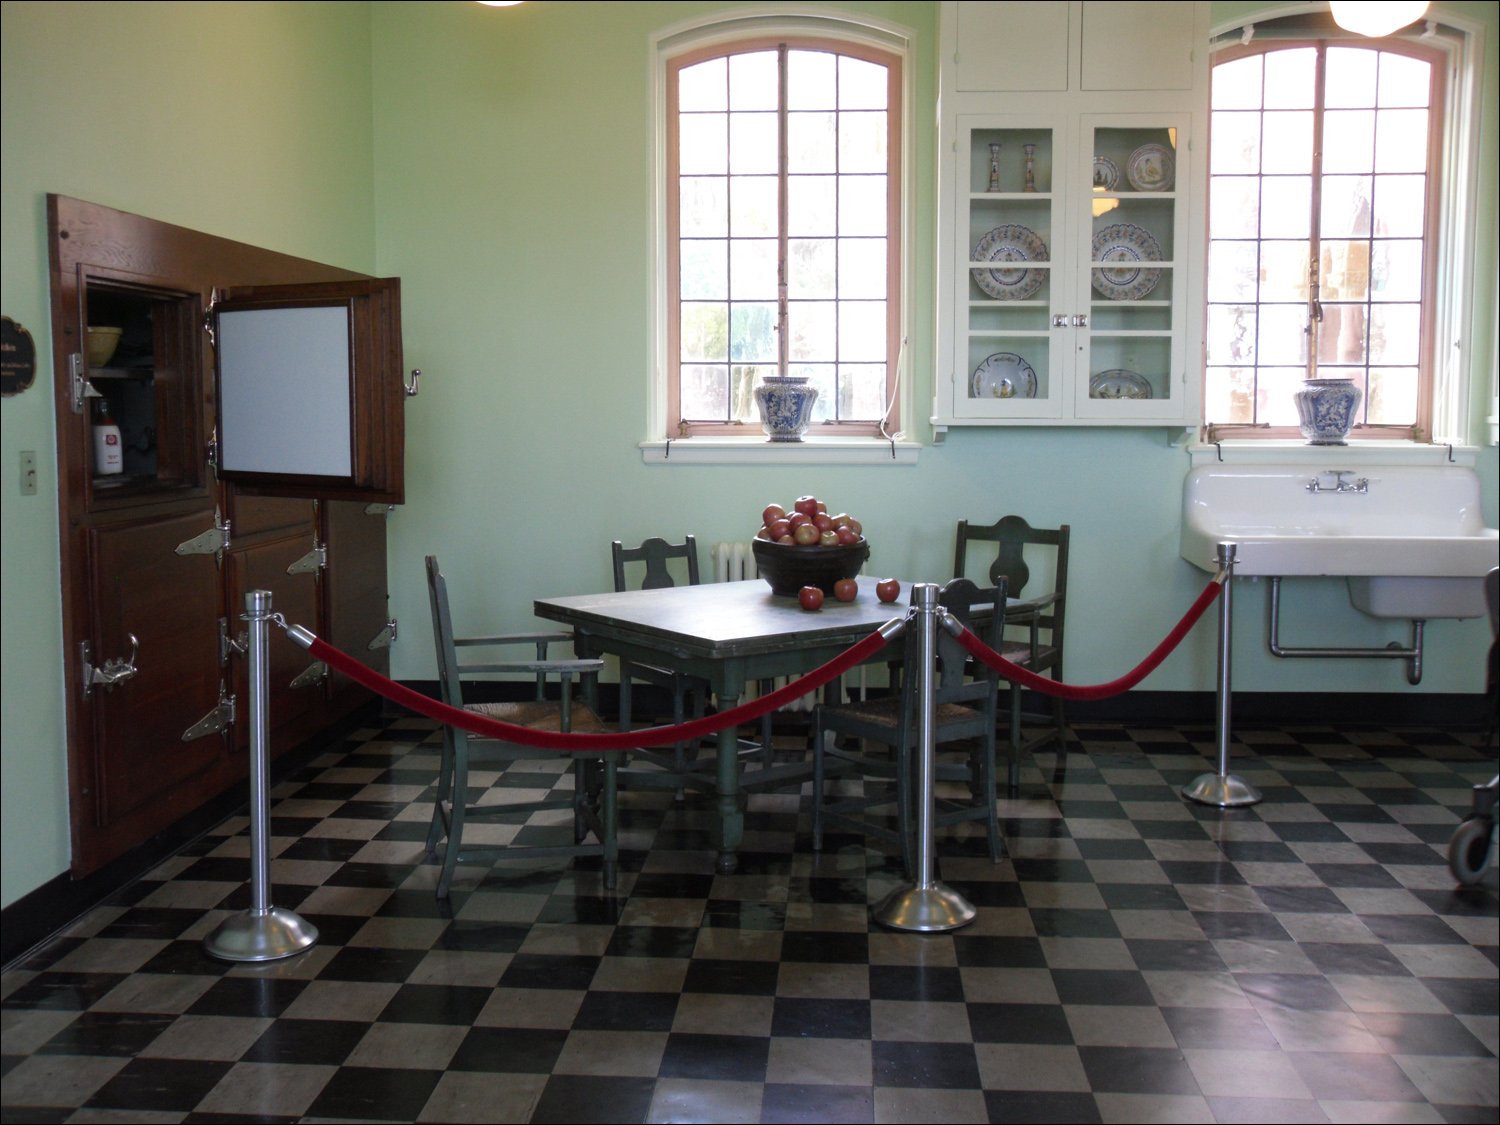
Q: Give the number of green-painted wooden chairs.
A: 4